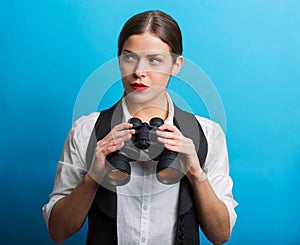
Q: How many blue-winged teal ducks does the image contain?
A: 0